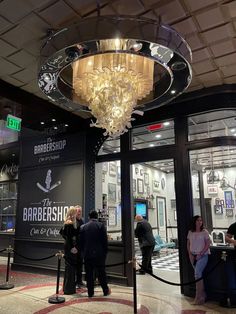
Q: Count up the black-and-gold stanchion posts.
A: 4